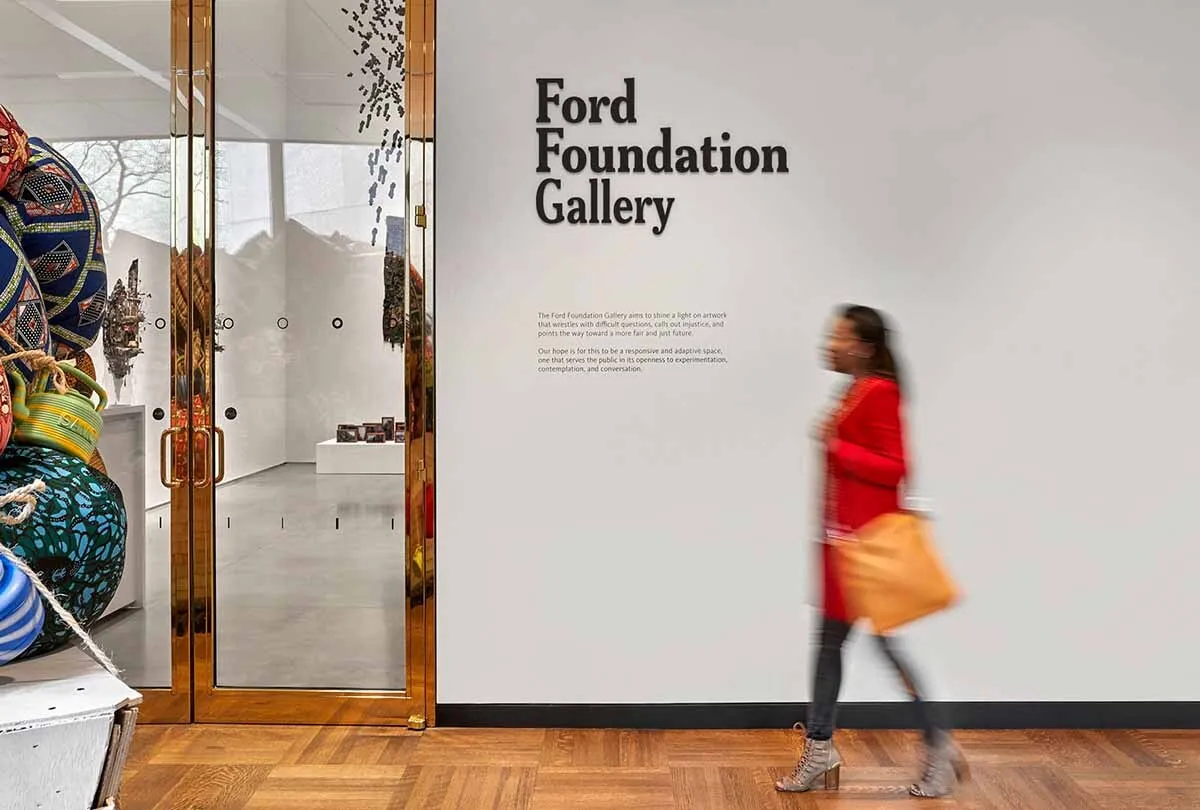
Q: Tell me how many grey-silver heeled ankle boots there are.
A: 2